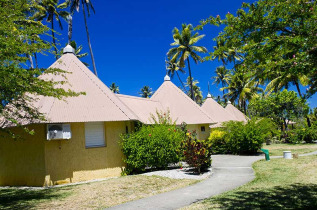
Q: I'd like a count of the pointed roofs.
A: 4